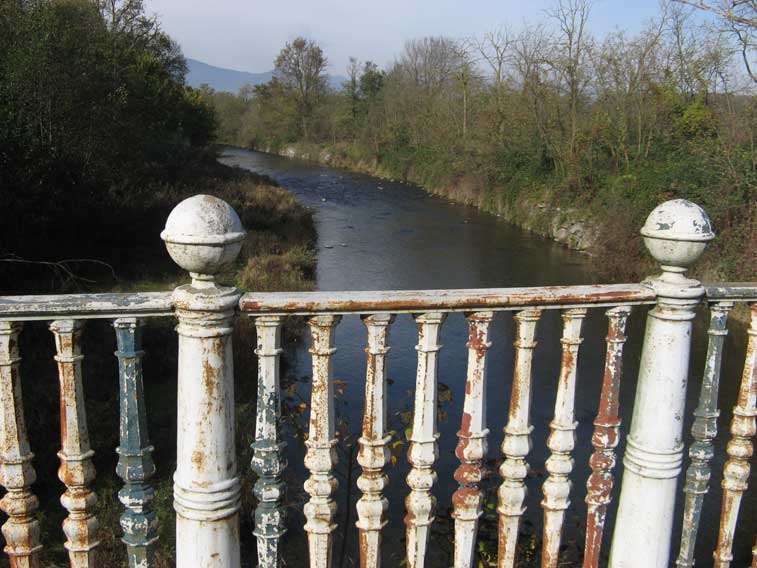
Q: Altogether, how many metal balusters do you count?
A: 13